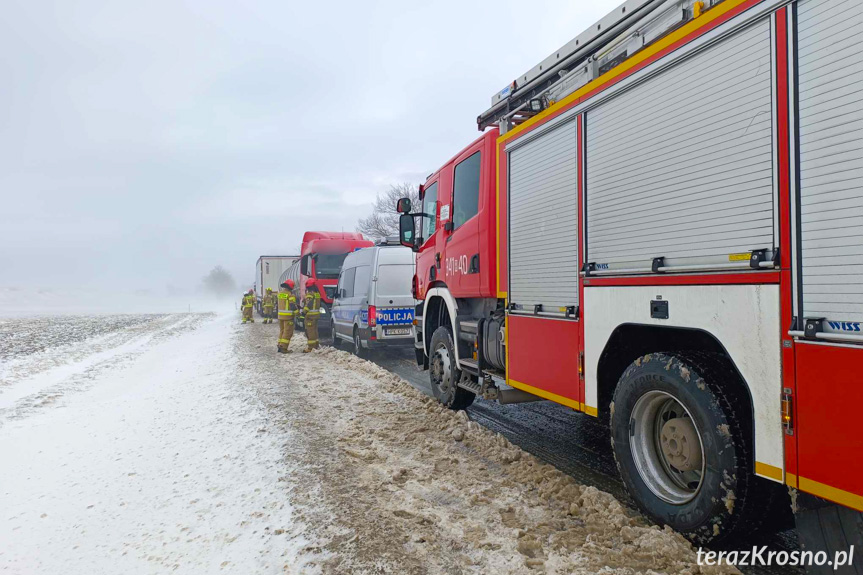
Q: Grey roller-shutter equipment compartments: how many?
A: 3